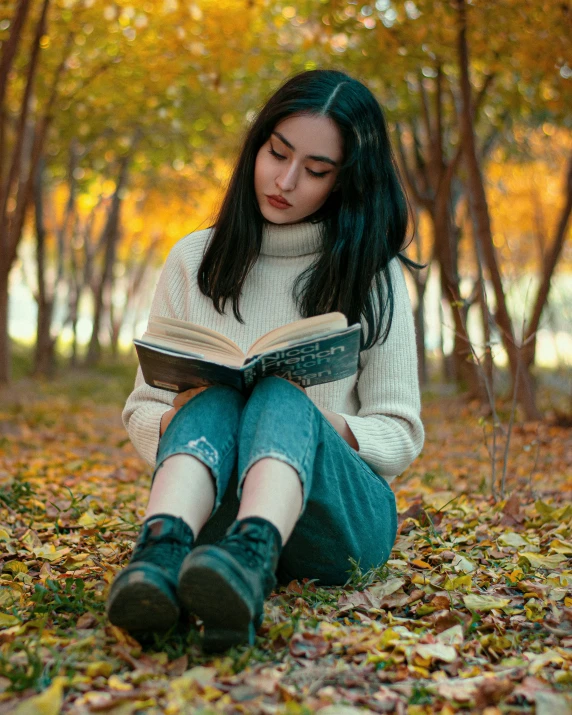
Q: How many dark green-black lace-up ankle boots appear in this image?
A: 2